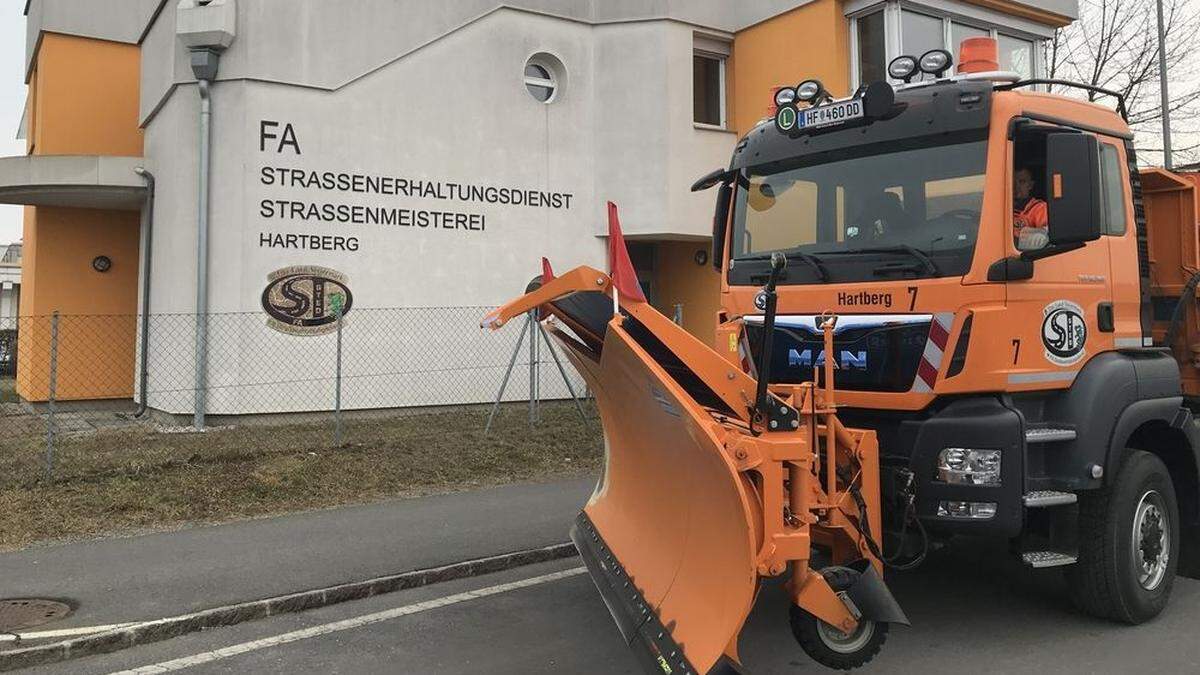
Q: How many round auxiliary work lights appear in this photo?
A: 4